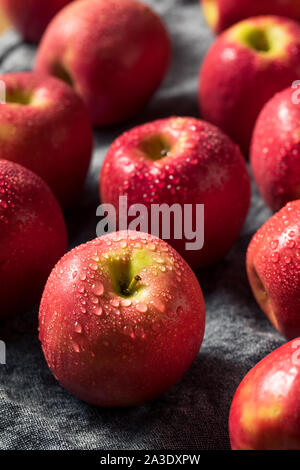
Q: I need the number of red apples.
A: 11